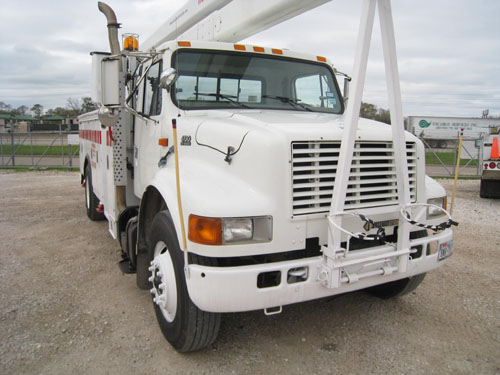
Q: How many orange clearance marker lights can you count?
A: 5